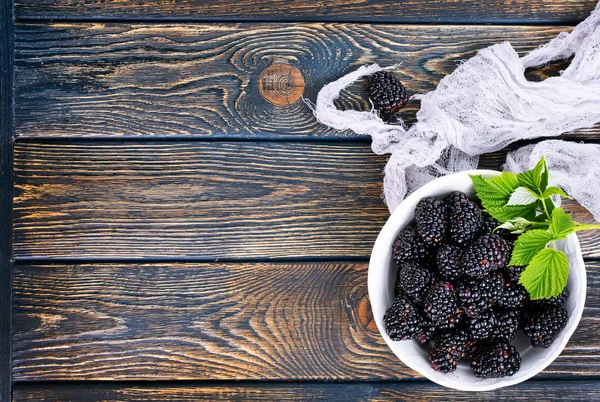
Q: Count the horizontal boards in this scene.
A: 5